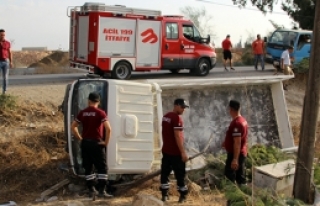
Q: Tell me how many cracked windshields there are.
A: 1